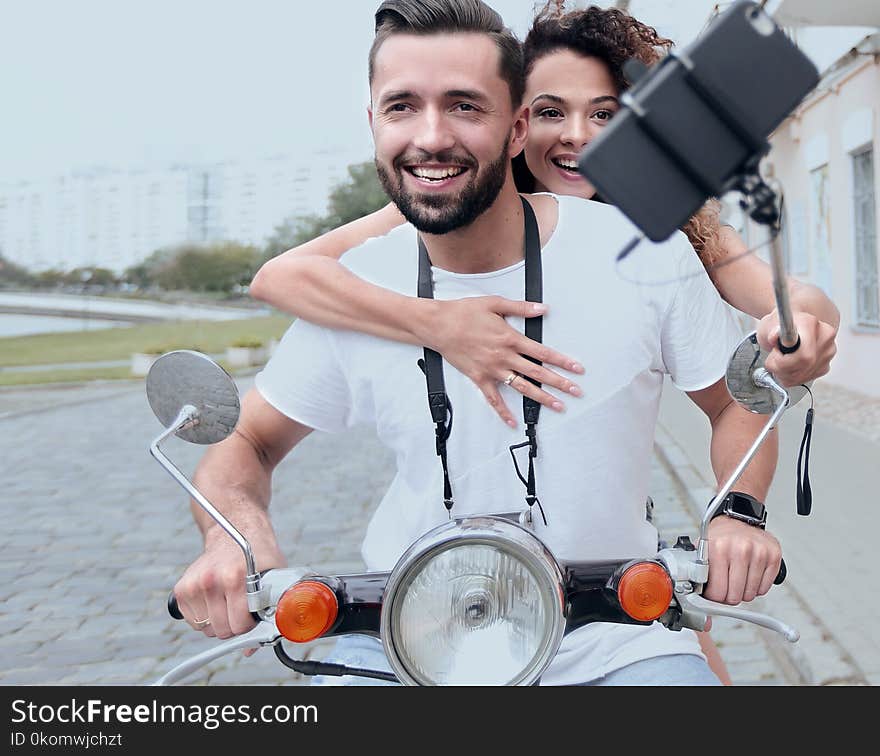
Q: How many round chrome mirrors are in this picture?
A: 2